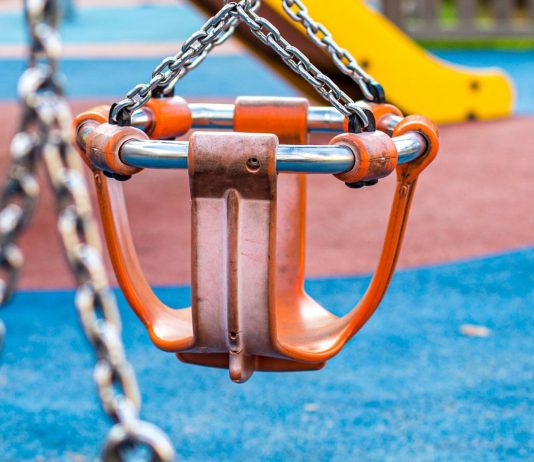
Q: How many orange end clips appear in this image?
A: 4